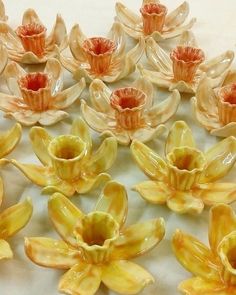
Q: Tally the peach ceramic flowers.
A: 7